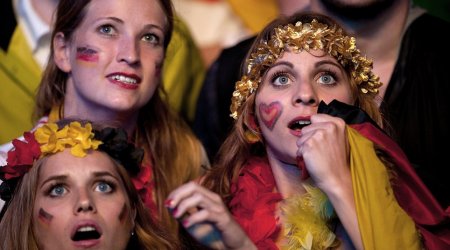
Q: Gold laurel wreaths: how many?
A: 1